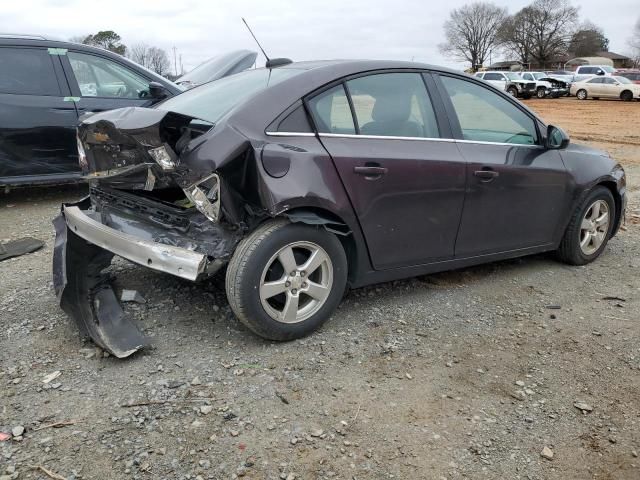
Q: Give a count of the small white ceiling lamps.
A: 0